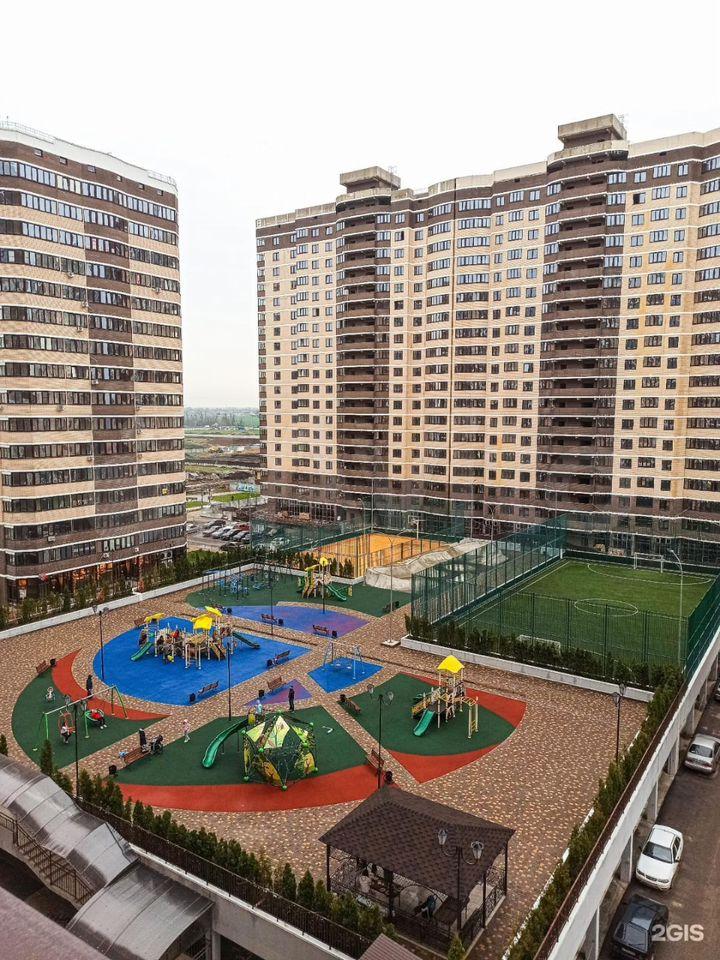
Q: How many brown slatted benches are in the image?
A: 12